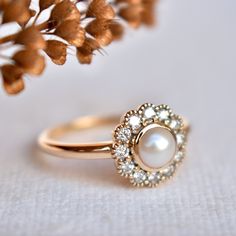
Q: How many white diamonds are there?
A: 12